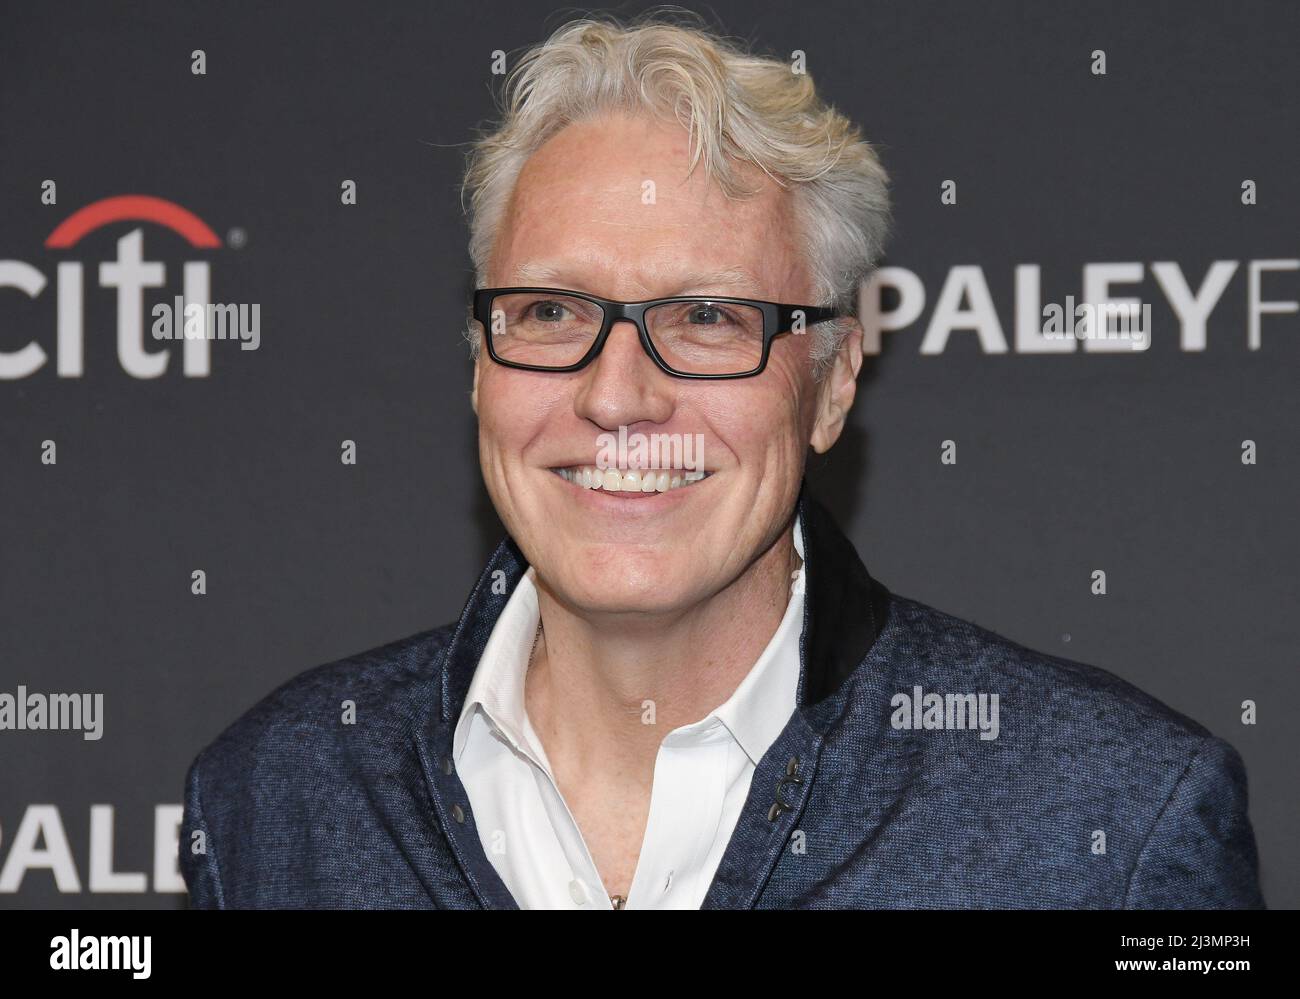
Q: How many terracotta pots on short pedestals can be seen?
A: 0